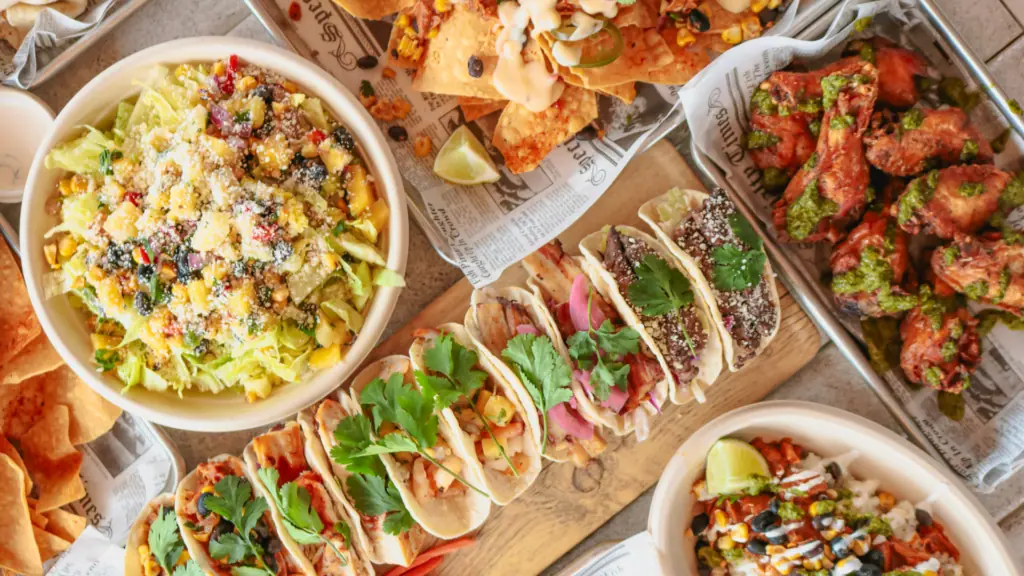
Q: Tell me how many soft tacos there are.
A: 10